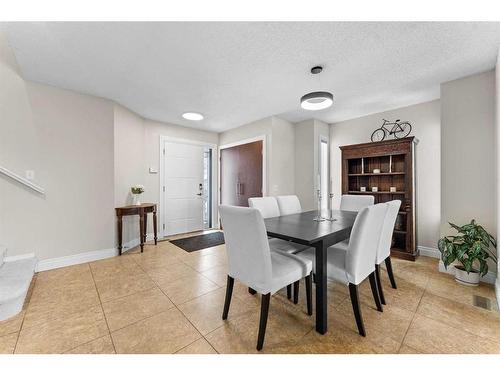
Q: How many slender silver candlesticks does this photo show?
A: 2